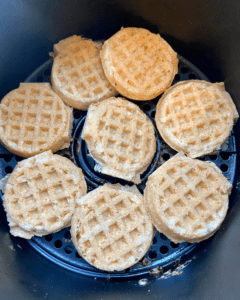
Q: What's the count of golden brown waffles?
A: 8